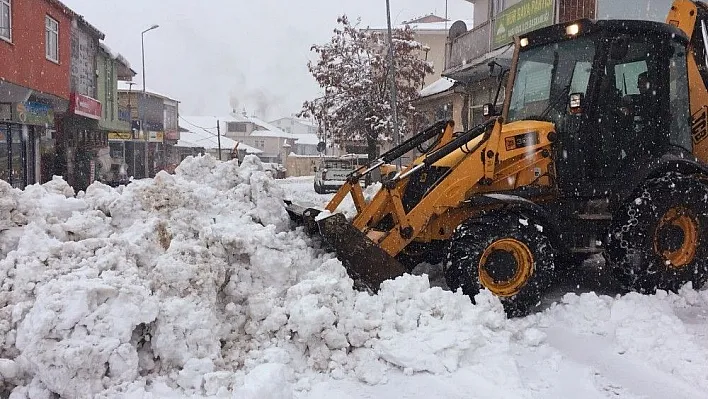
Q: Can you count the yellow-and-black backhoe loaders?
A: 1